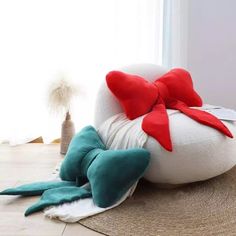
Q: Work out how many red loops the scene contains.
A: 2